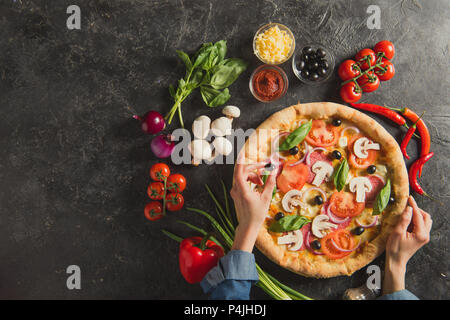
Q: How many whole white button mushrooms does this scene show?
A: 5